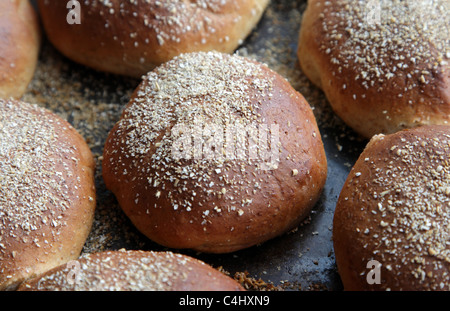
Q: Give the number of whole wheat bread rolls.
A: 7